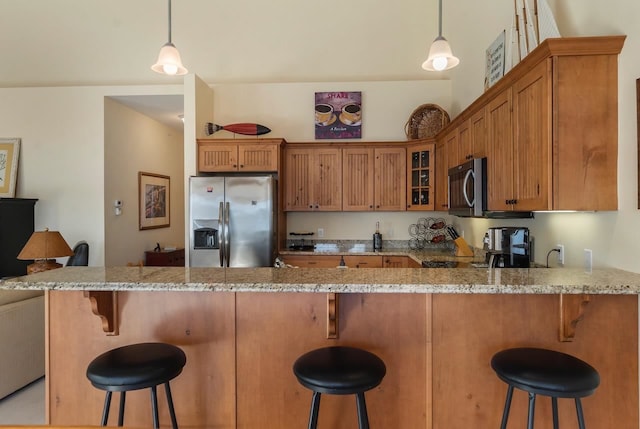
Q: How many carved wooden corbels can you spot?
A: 3